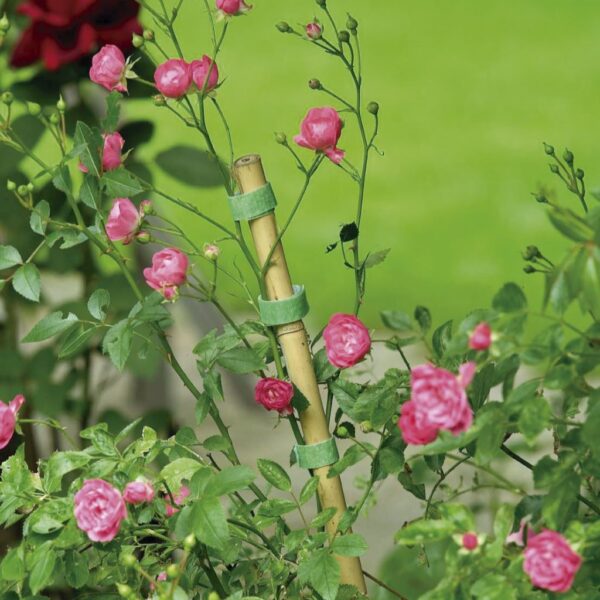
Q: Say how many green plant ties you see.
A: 3